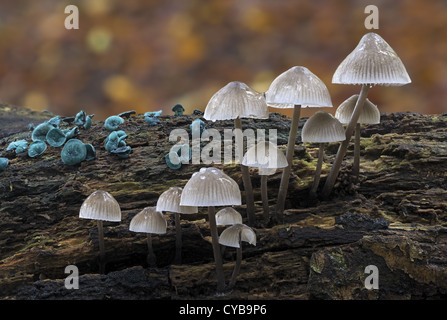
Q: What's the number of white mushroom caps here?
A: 12